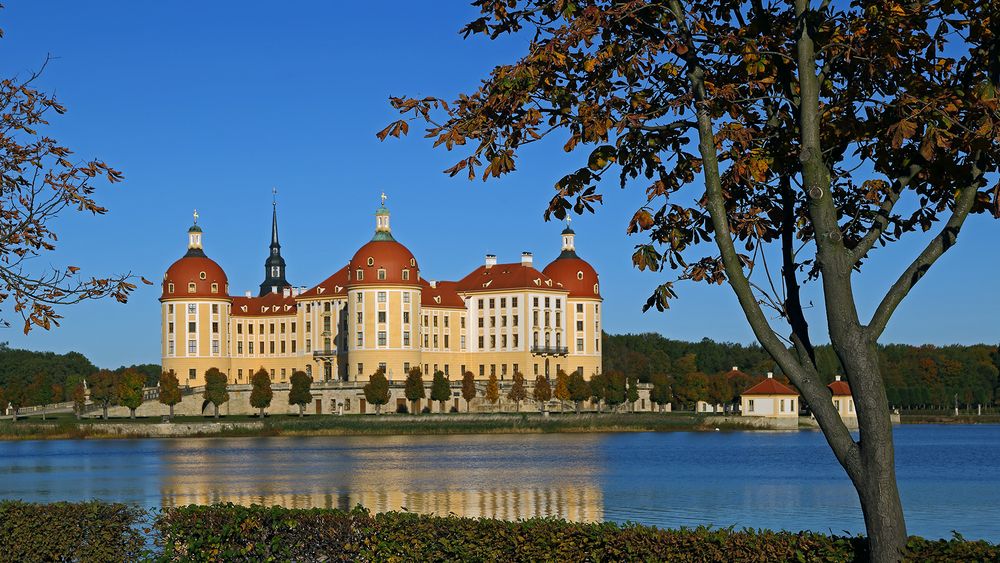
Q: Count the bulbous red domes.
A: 3